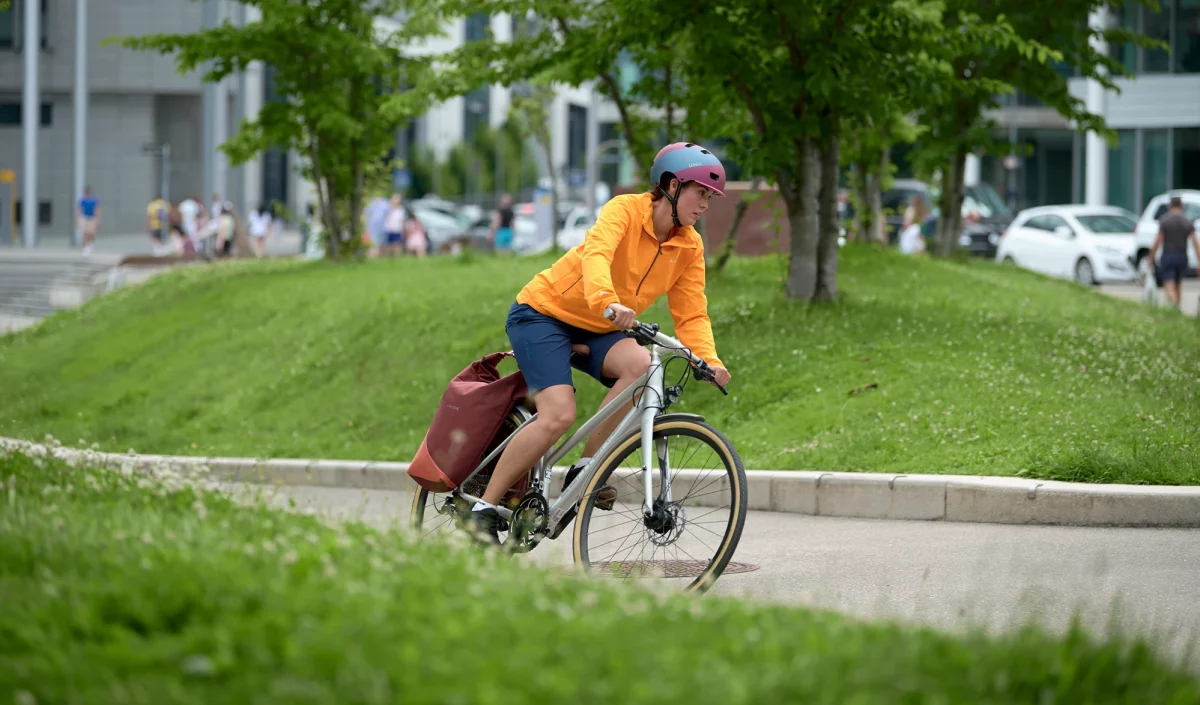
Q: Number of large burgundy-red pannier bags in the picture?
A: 1